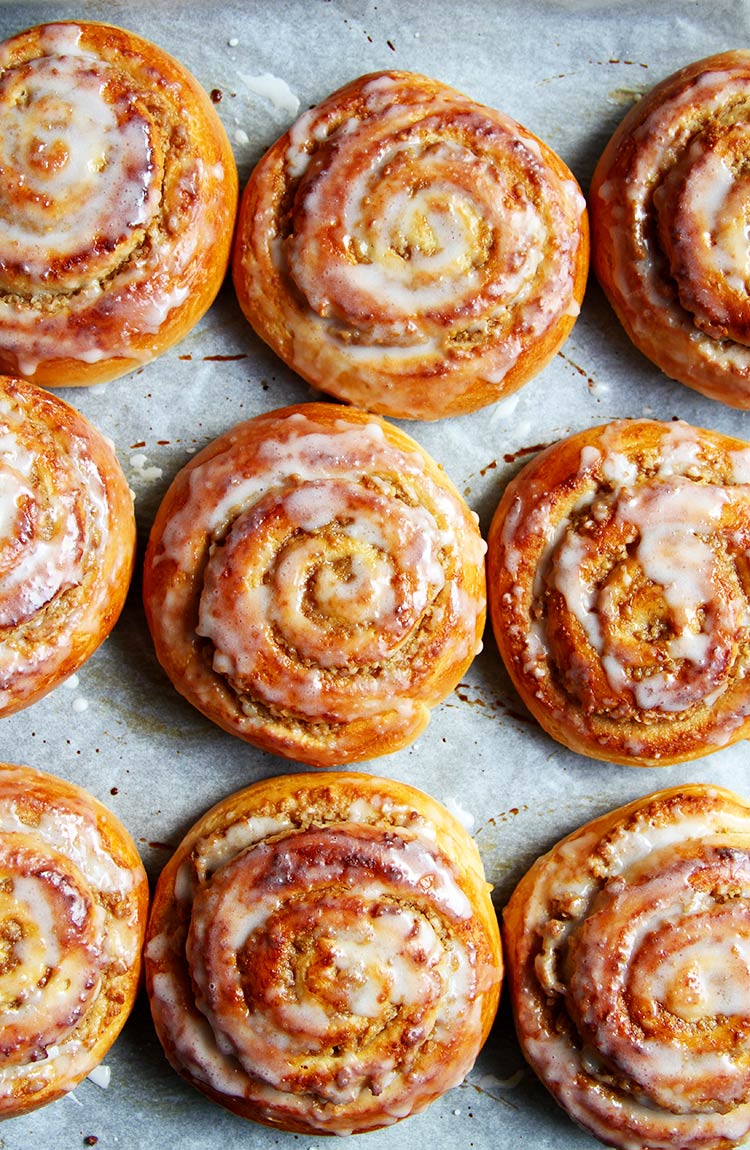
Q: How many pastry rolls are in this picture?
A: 9